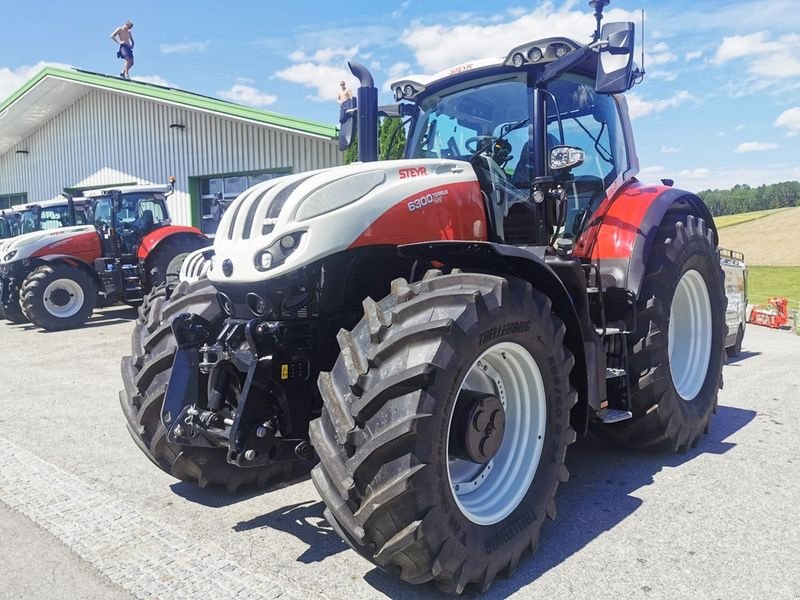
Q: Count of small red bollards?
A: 0